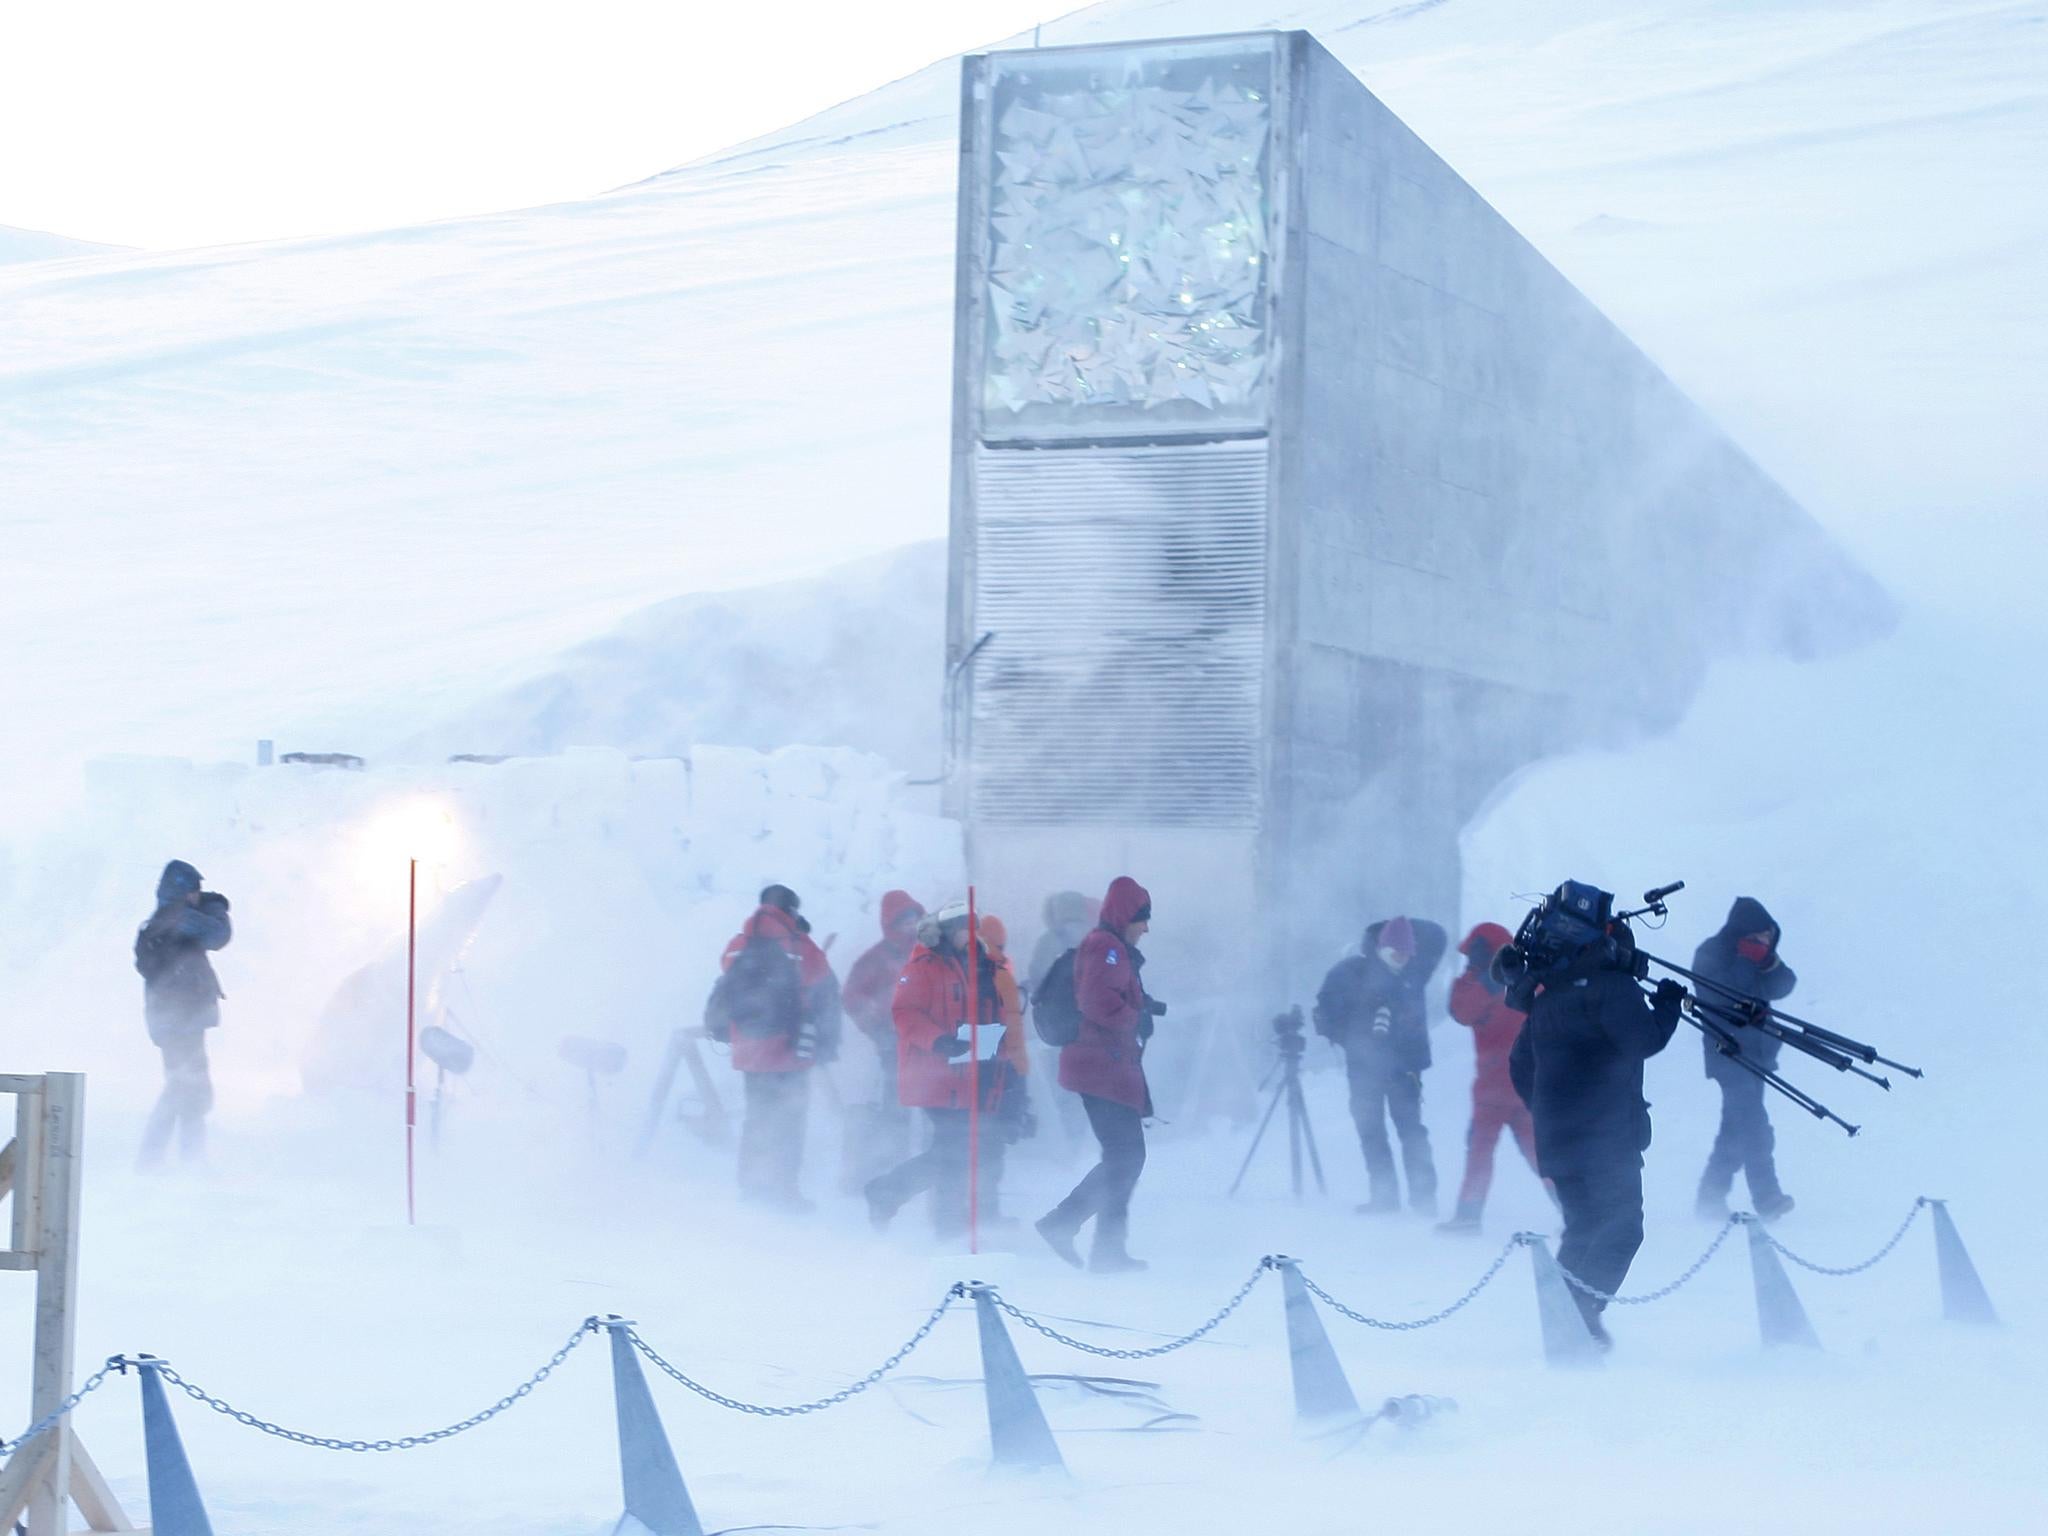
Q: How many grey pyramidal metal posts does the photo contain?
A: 7